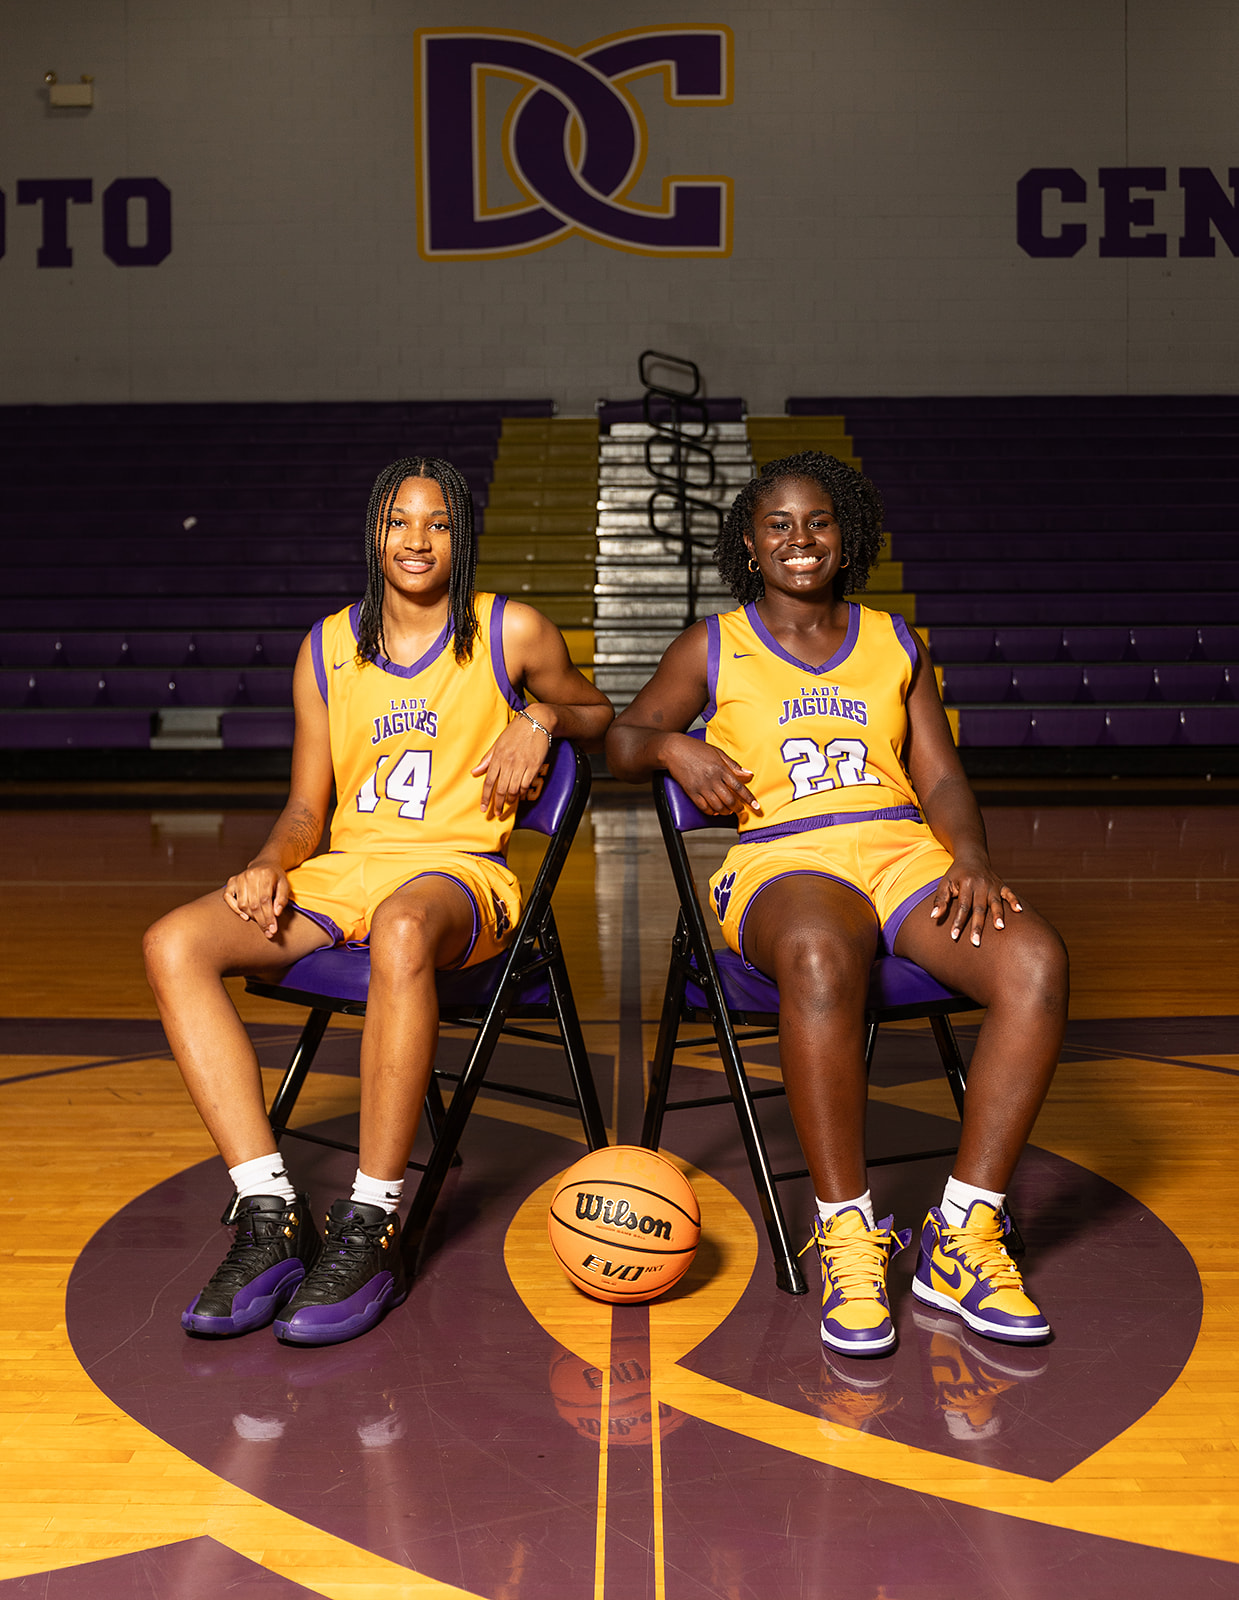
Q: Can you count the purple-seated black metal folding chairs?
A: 2